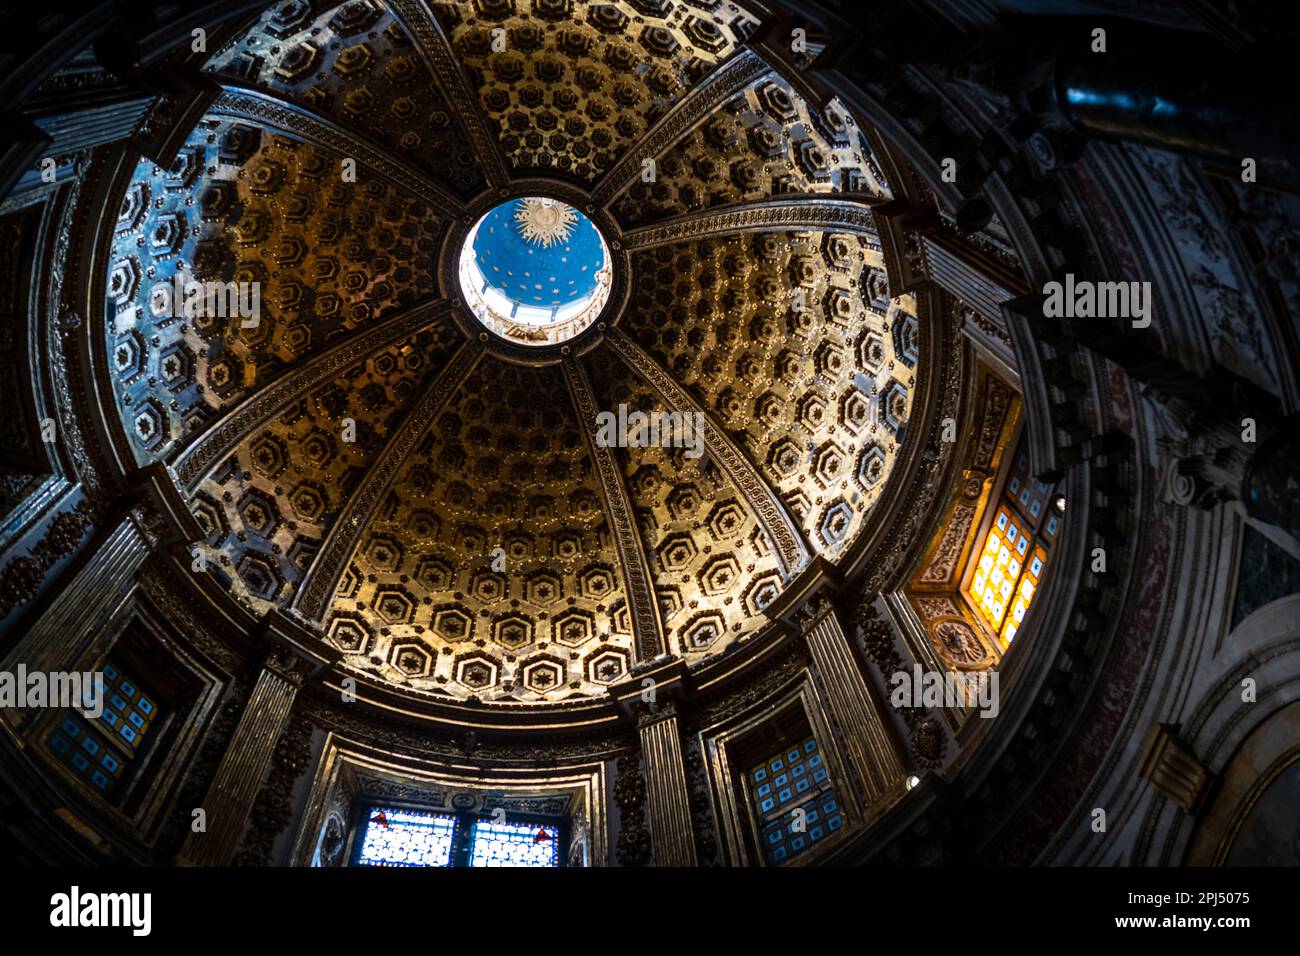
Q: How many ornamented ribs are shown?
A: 8